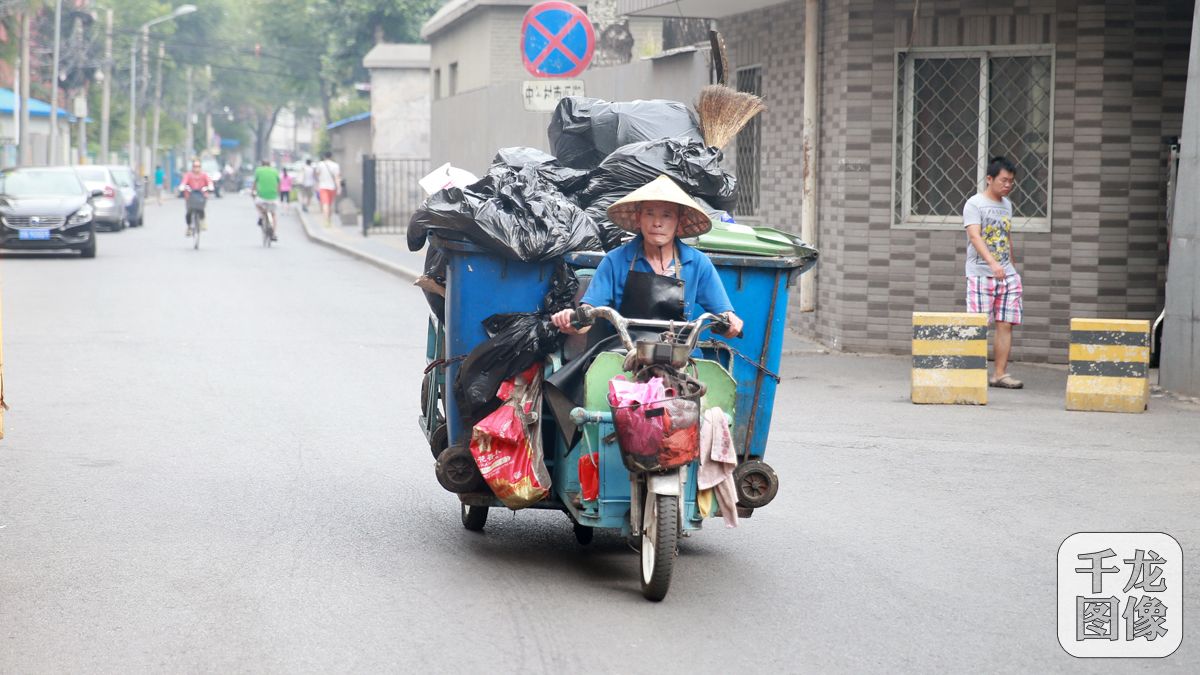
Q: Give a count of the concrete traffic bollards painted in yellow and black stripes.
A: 2